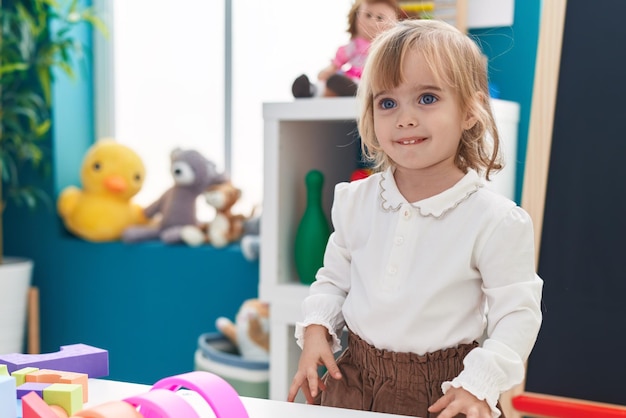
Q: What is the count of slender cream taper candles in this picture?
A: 0